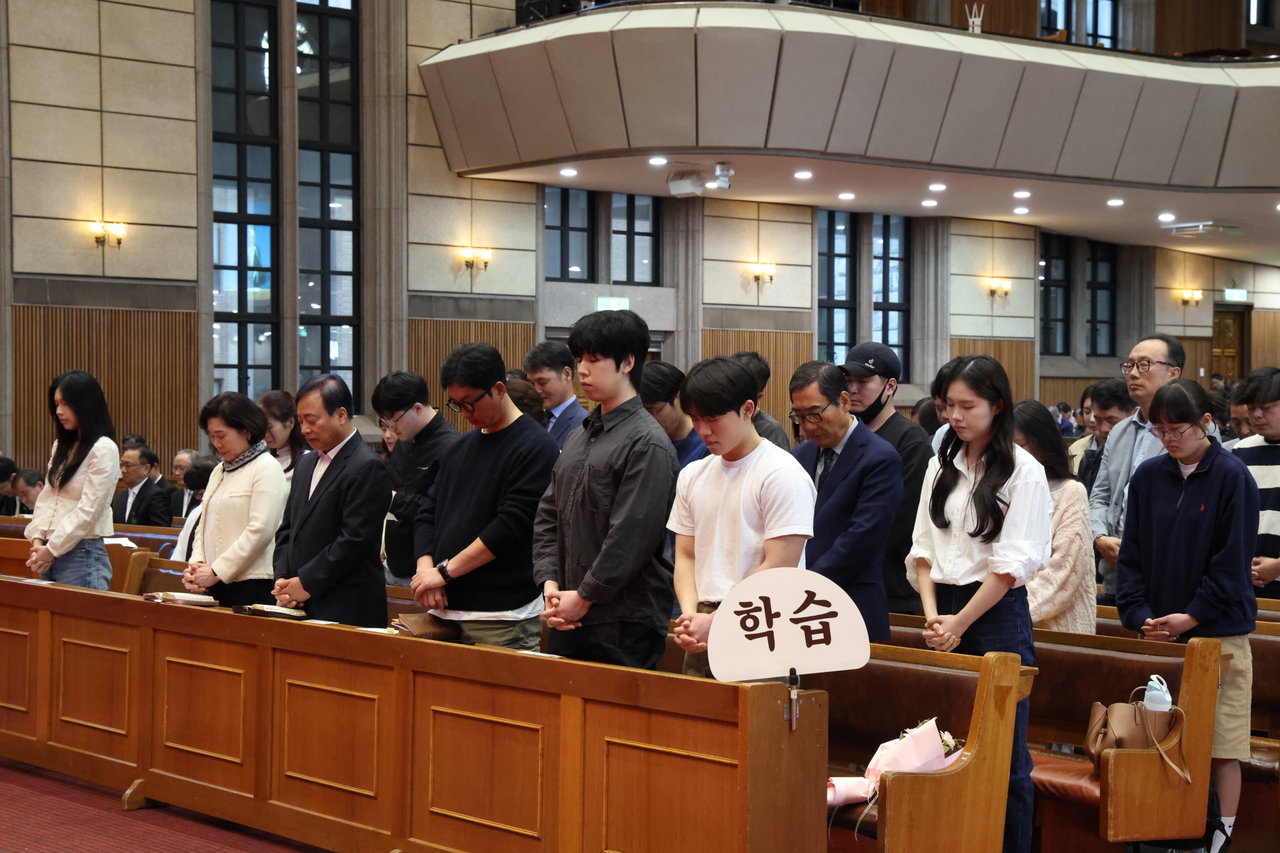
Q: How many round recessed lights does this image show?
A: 12